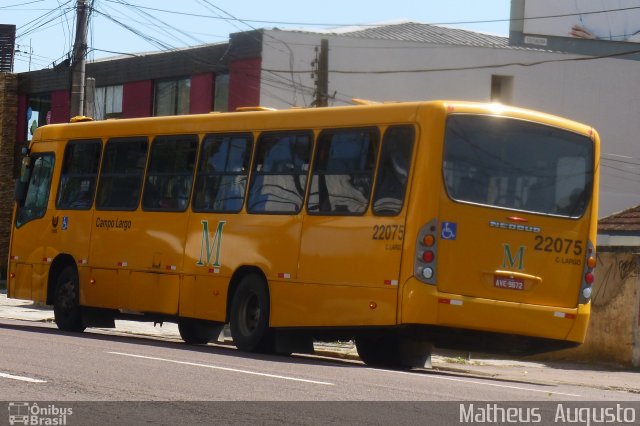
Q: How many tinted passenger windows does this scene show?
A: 7